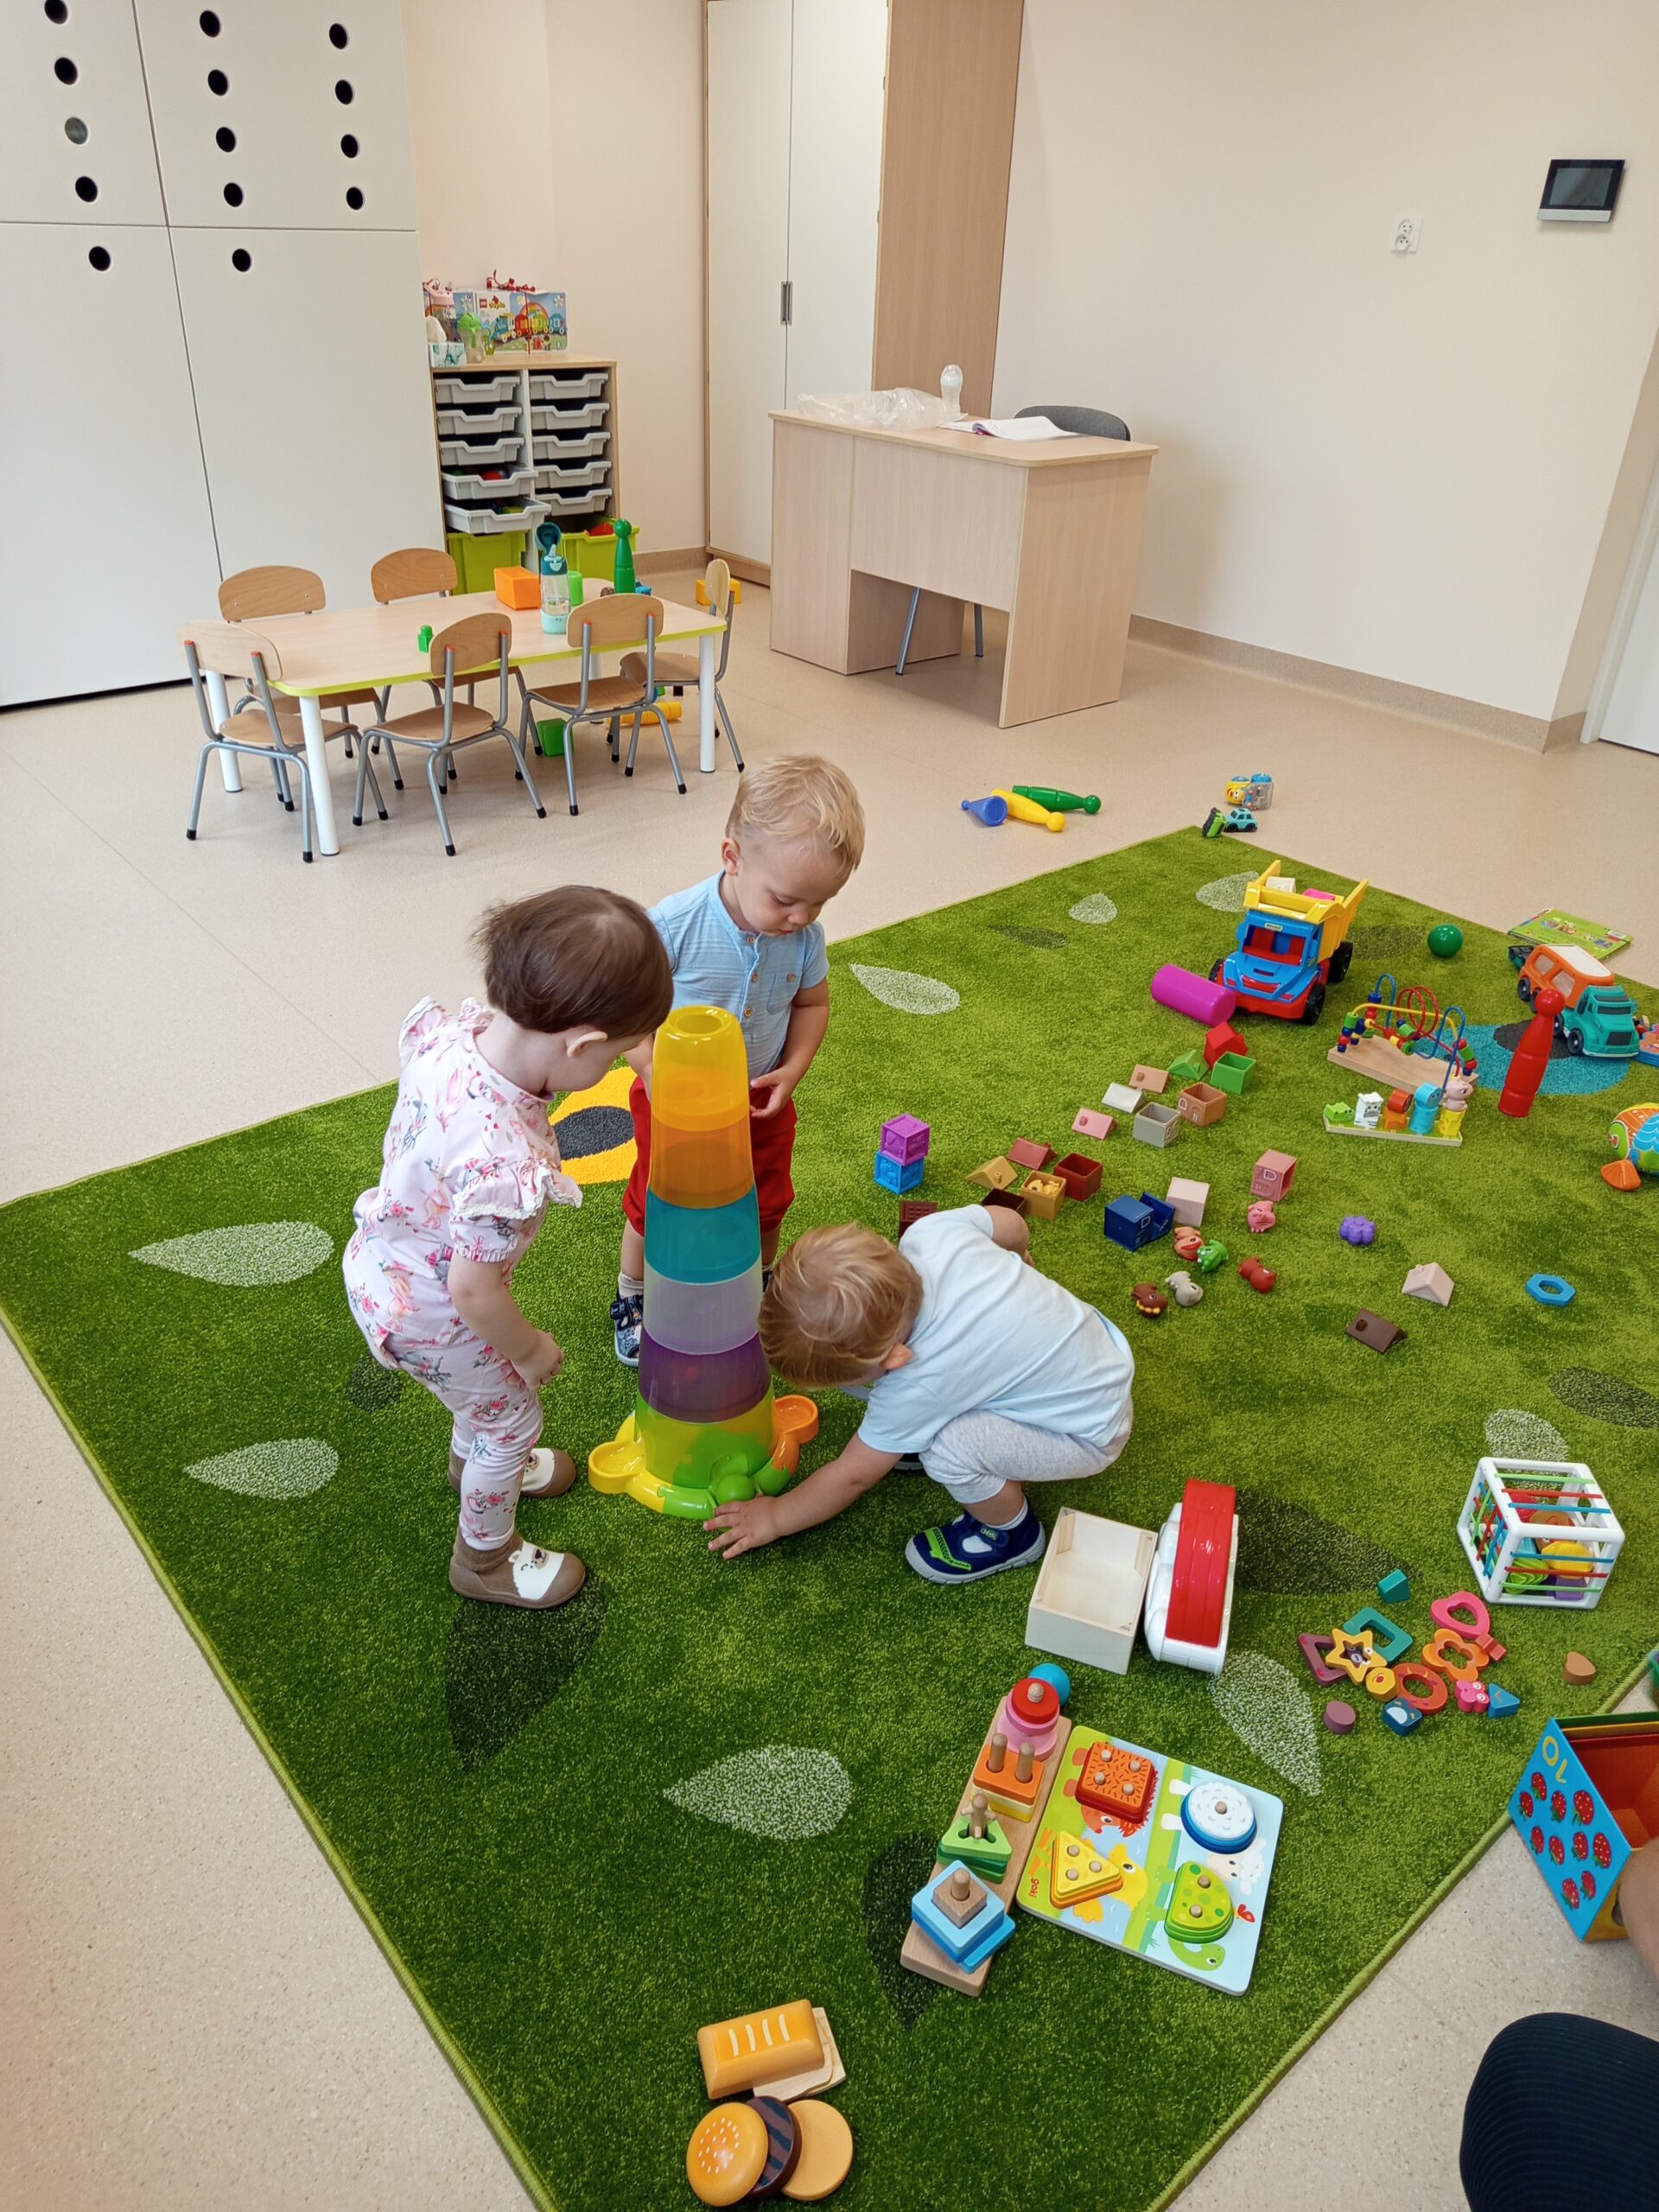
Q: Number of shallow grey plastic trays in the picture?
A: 10